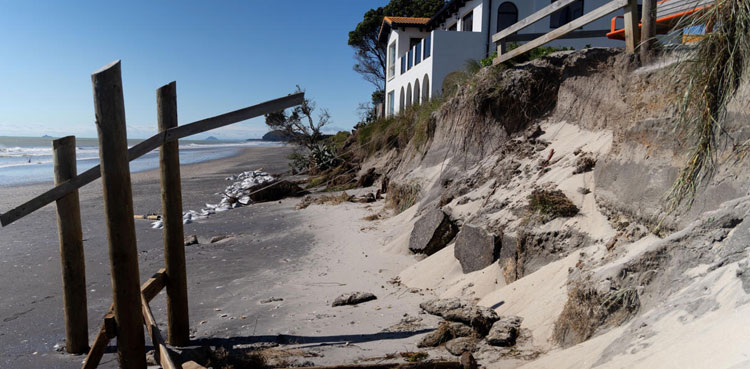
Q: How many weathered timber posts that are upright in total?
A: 3